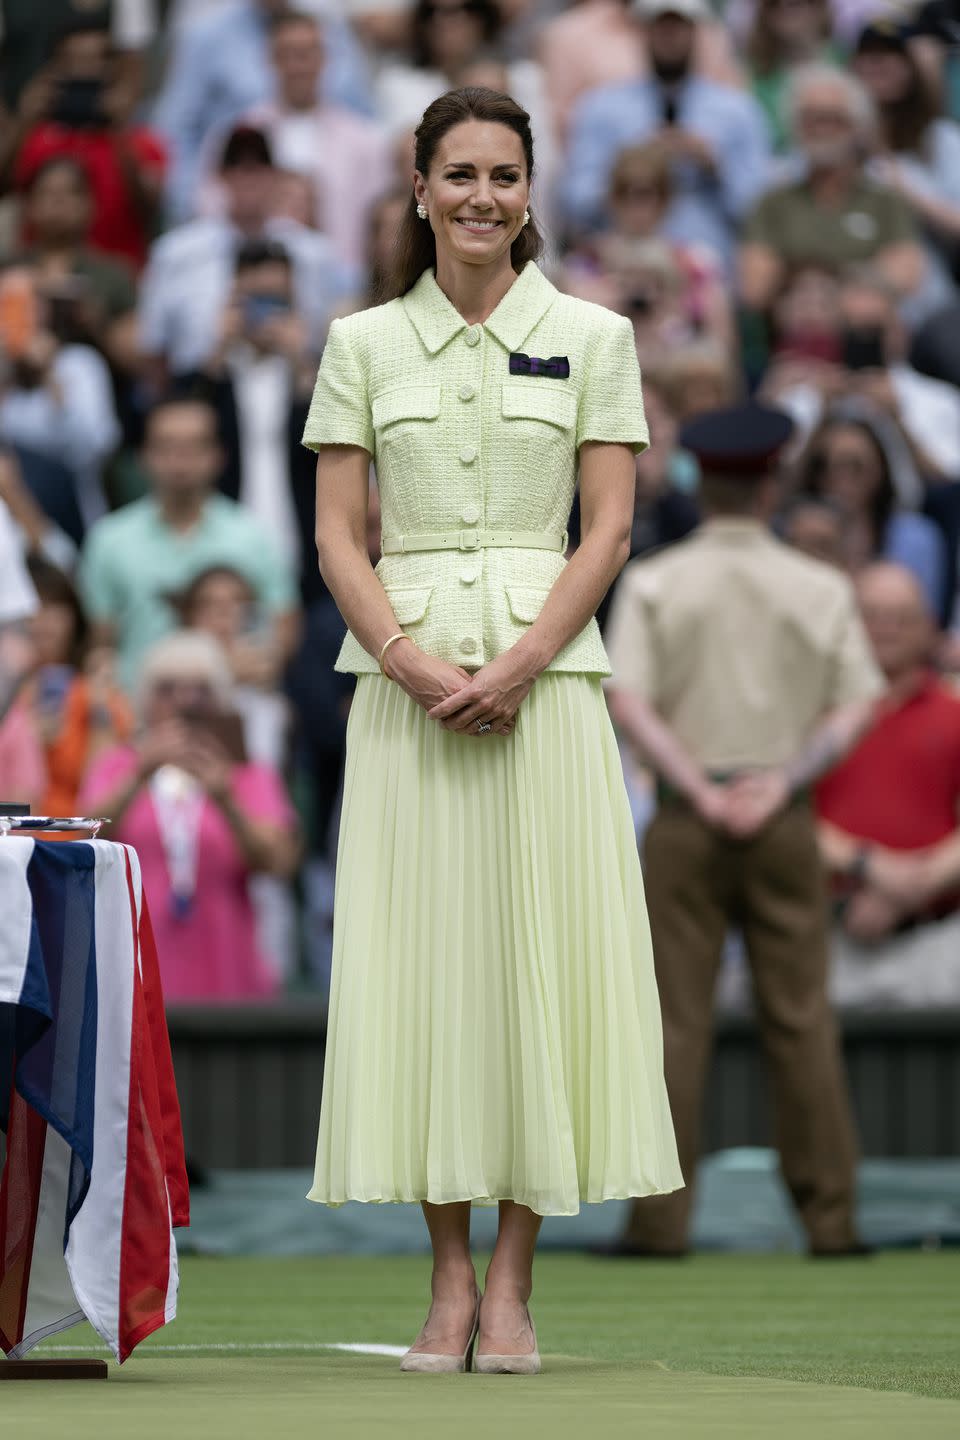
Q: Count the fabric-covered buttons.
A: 6